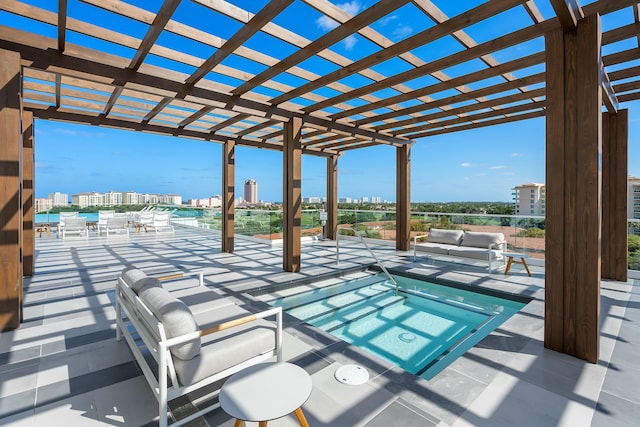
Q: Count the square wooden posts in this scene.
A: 8